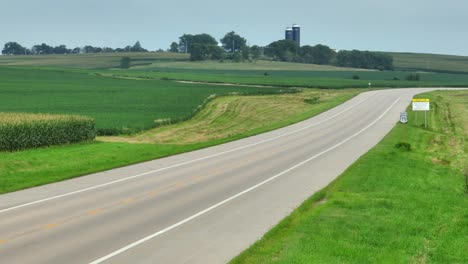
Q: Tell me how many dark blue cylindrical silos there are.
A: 2